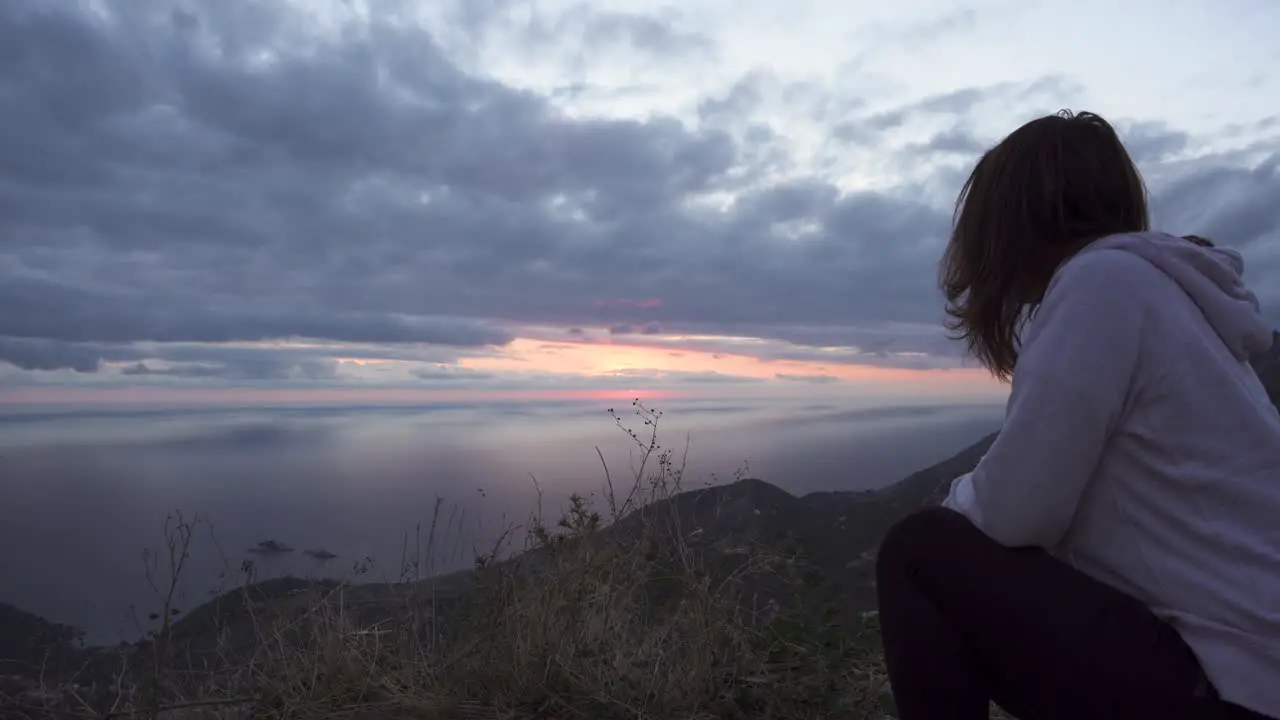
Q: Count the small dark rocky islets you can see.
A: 2